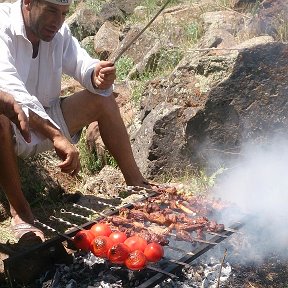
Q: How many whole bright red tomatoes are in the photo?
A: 8